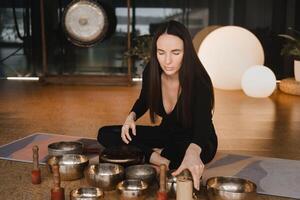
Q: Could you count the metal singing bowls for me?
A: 8